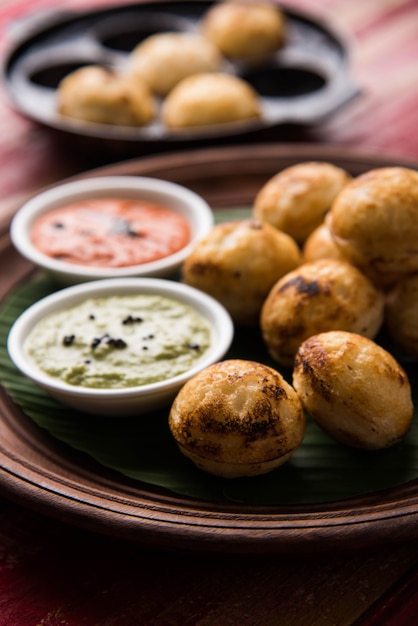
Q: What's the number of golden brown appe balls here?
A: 12